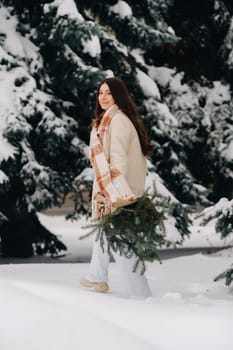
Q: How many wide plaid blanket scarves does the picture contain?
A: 1